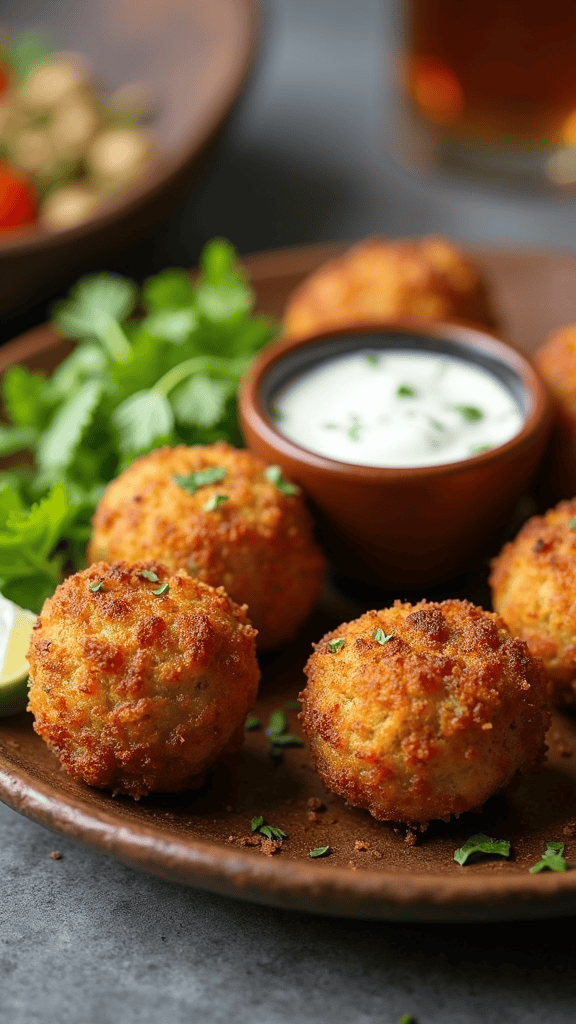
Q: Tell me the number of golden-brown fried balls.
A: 6